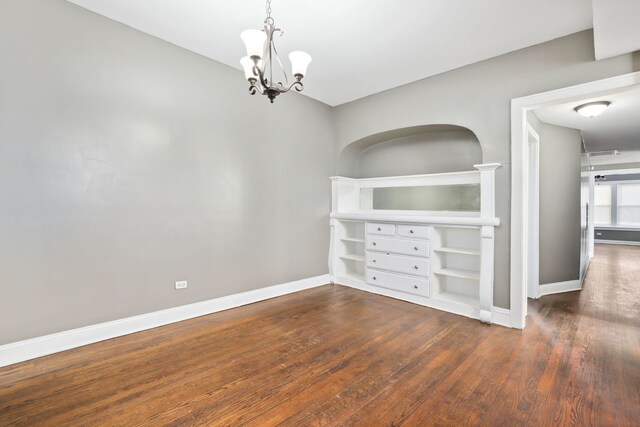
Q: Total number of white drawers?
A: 5